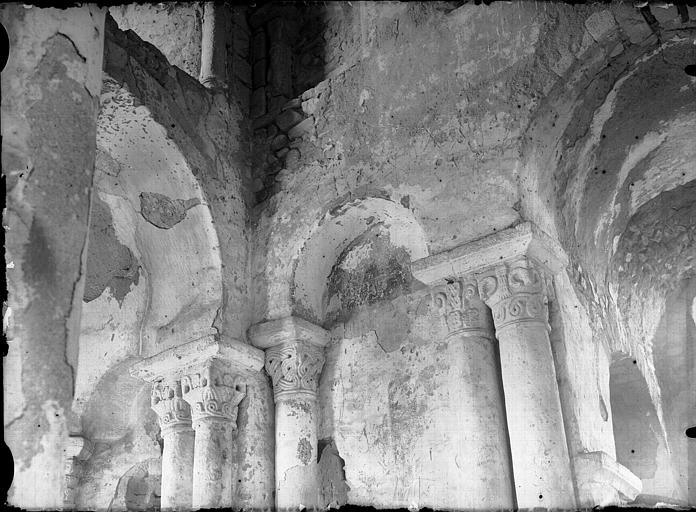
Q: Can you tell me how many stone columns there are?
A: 5